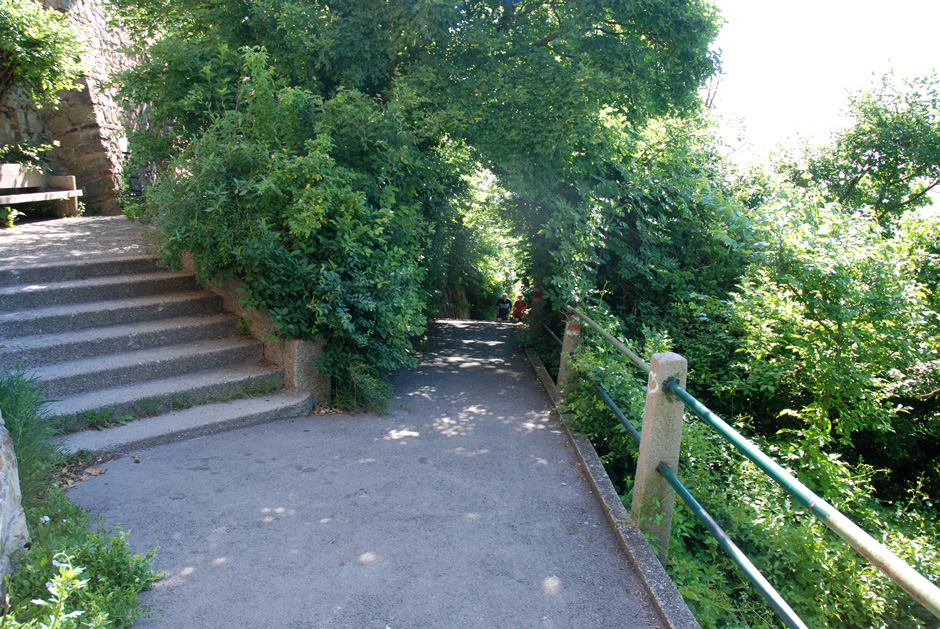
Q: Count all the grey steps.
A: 7